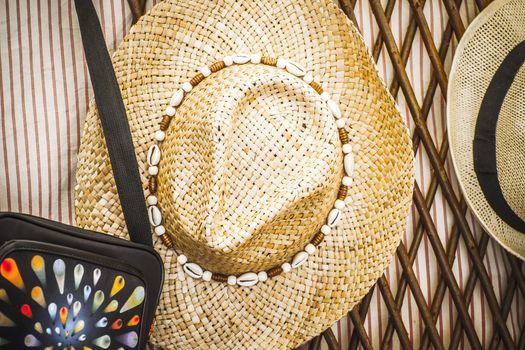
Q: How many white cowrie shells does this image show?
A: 11